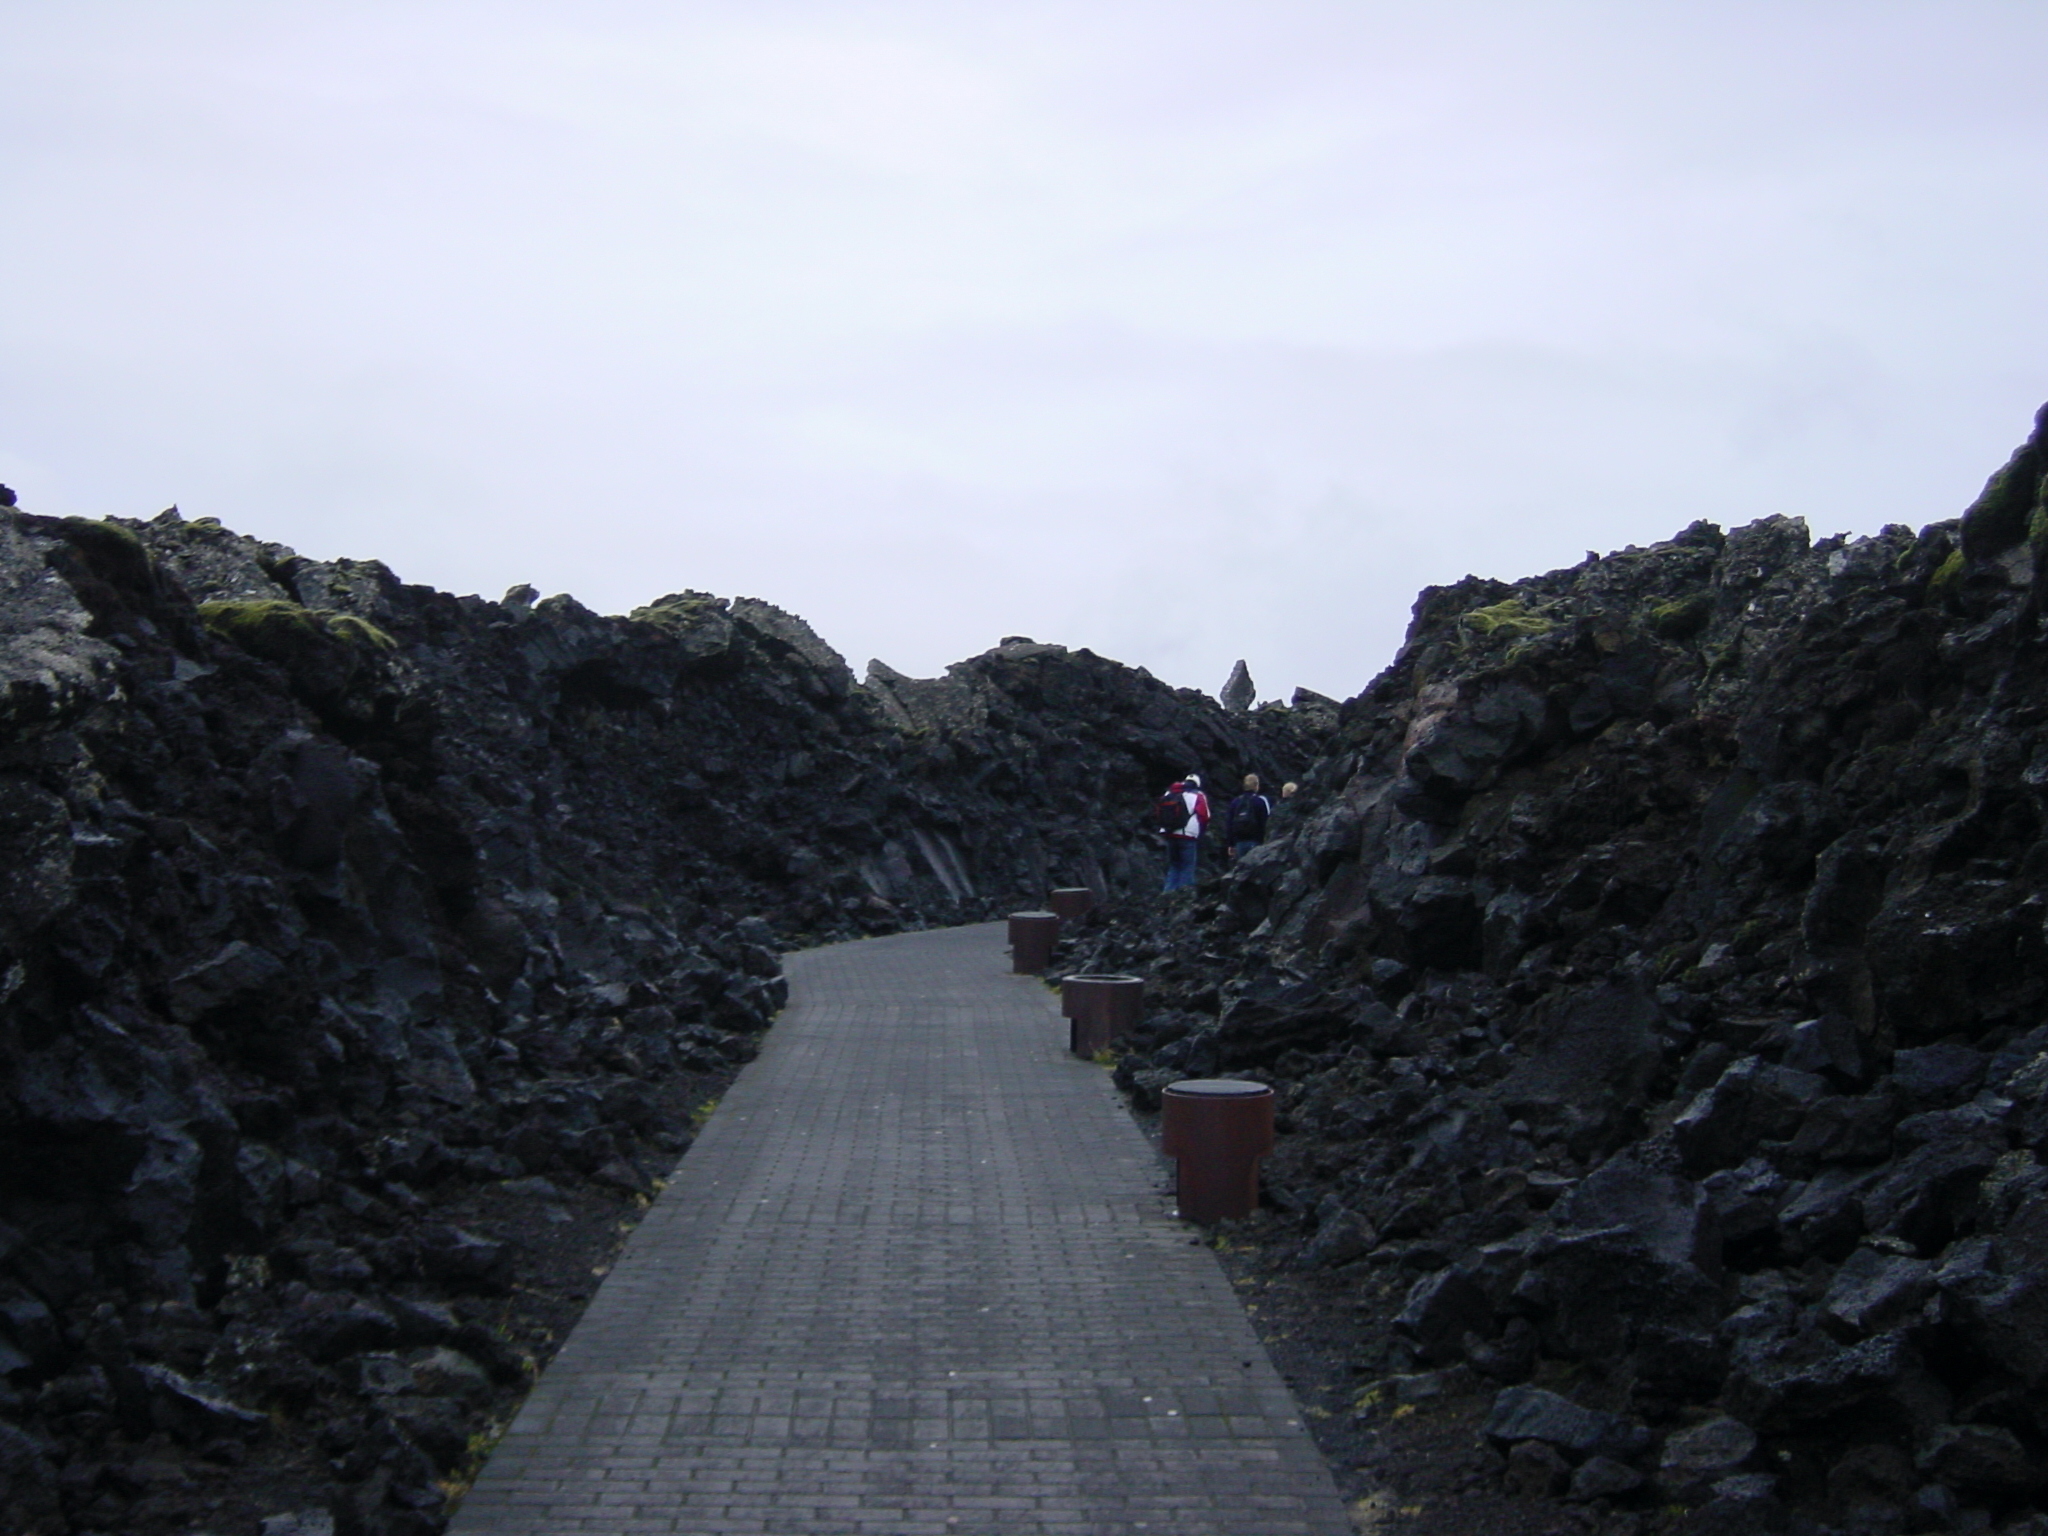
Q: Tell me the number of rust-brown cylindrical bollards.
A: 4